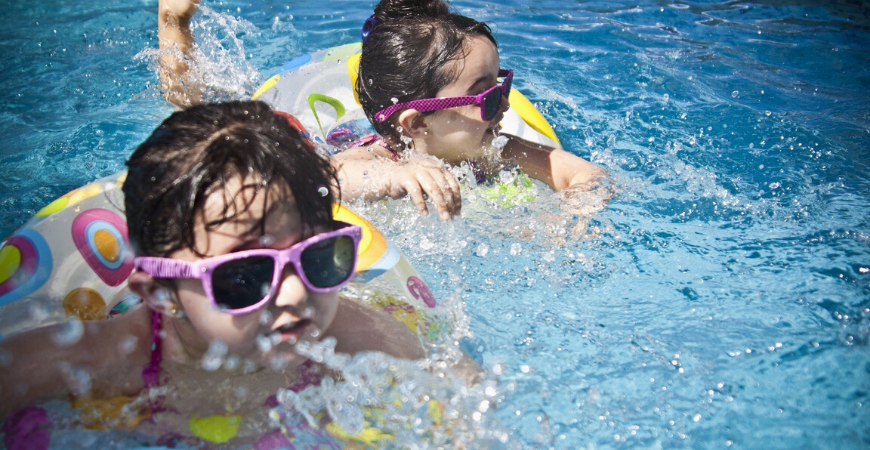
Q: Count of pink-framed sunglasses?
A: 2